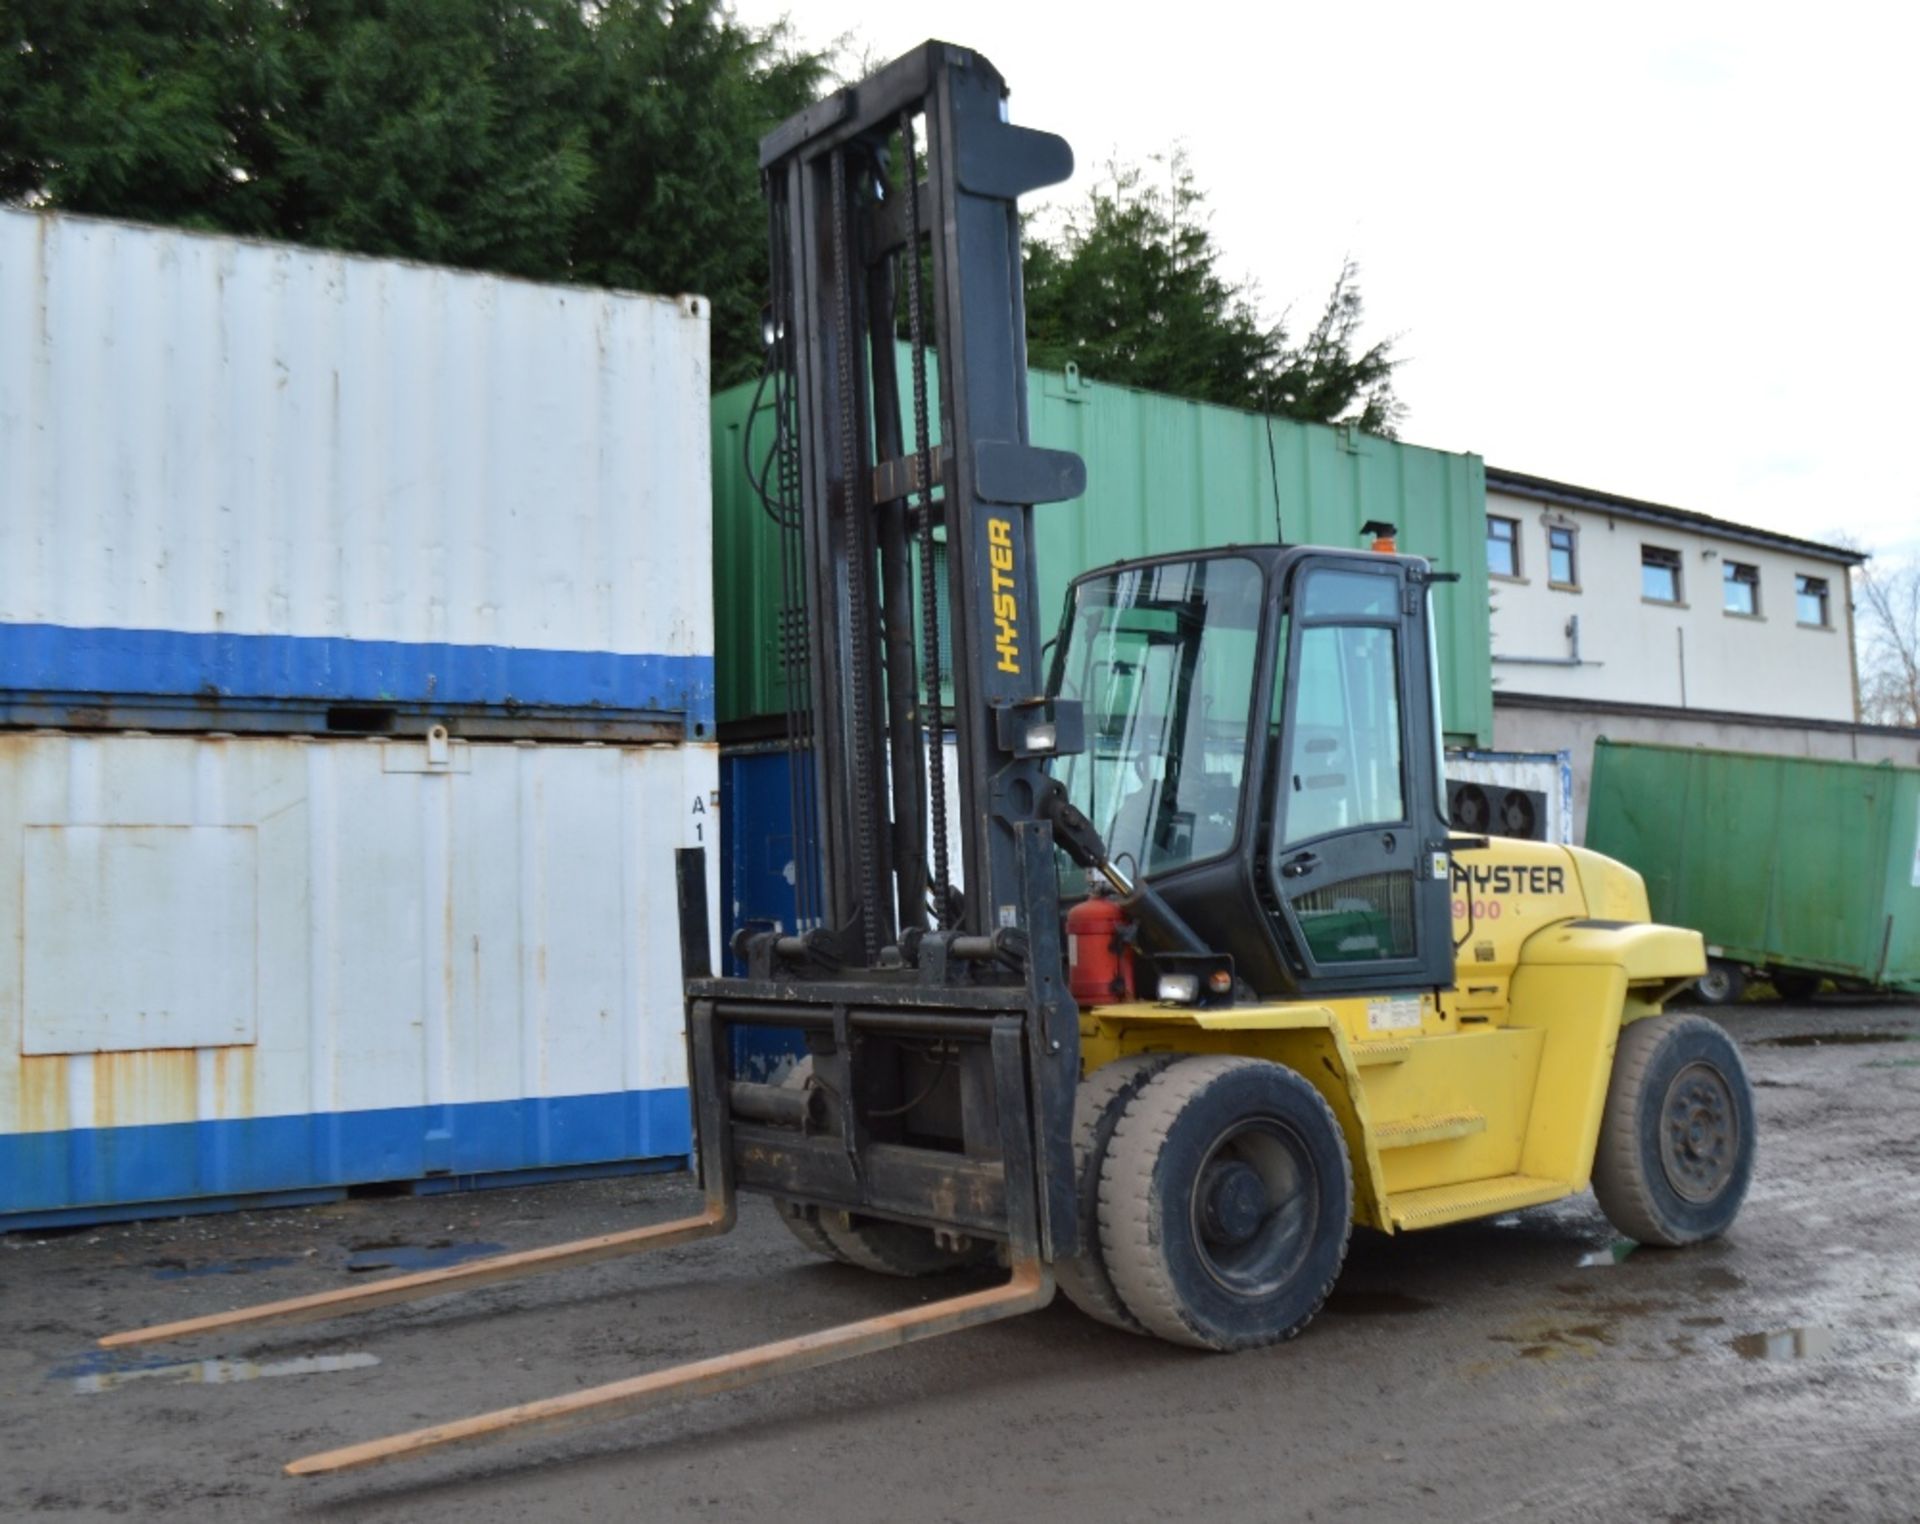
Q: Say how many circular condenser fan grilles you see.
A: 2